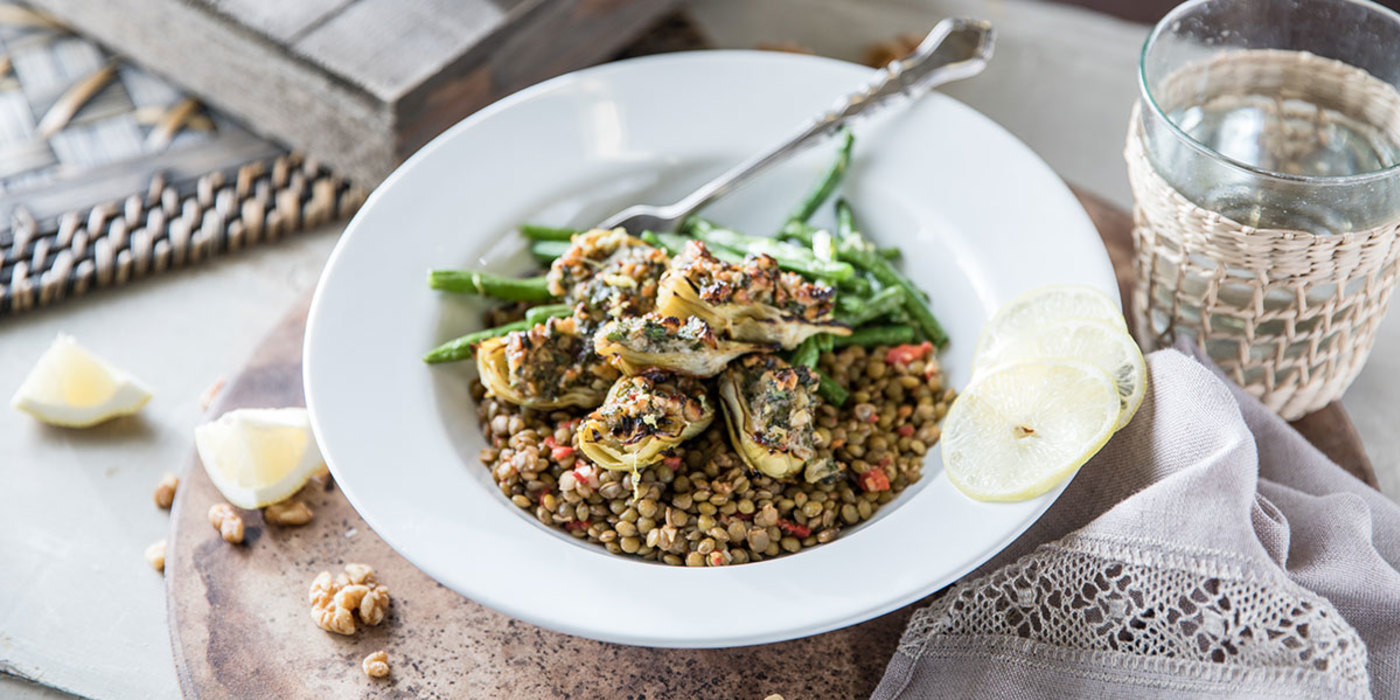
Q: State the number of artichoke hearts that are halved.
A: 6